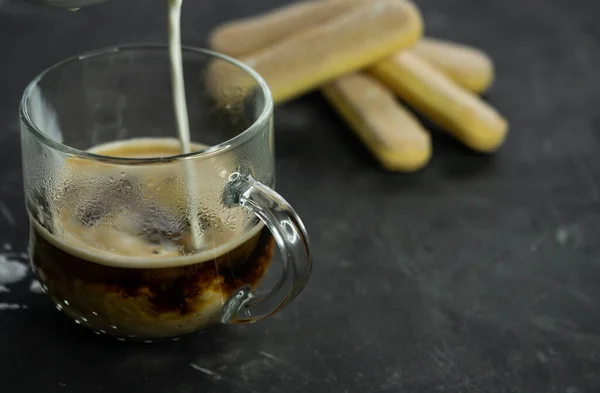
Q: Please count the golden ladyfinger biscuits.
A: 5